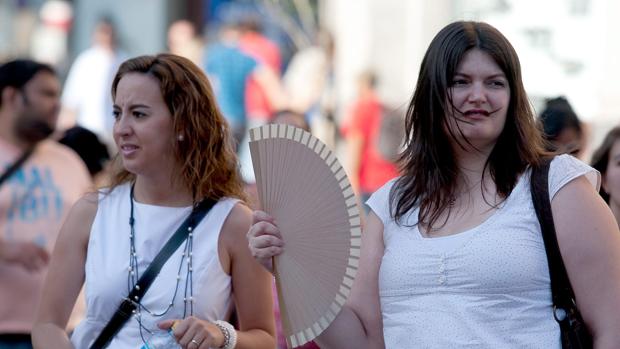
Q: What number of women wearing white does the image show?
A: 2